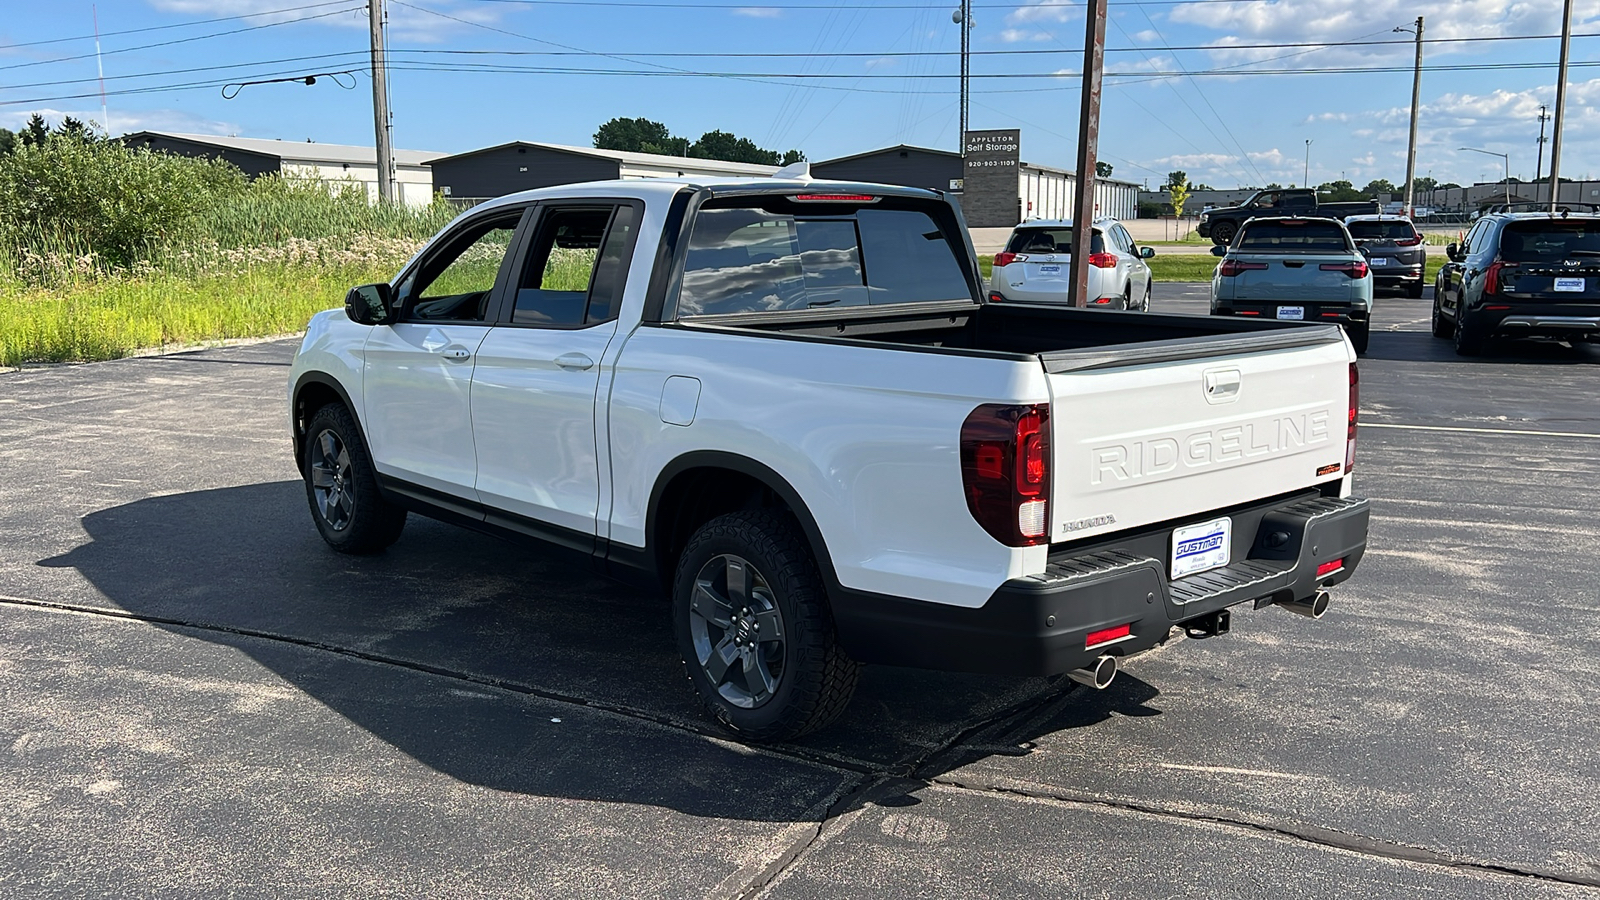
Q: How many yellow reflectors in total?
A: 0